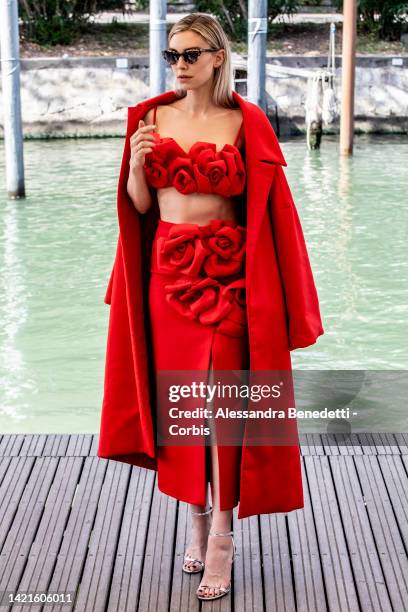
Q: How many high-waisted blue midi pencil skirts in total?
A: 0